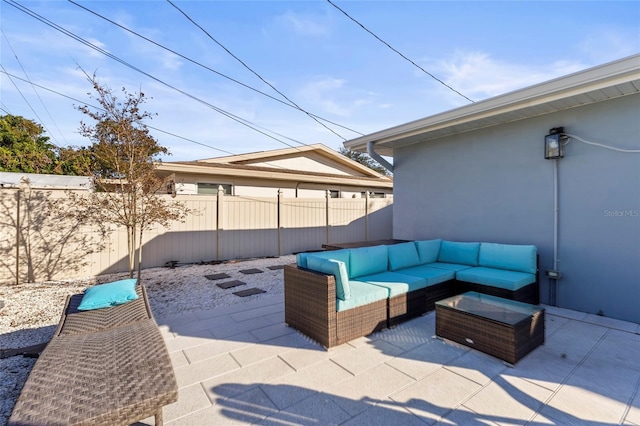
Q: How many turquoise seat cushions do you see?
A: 5